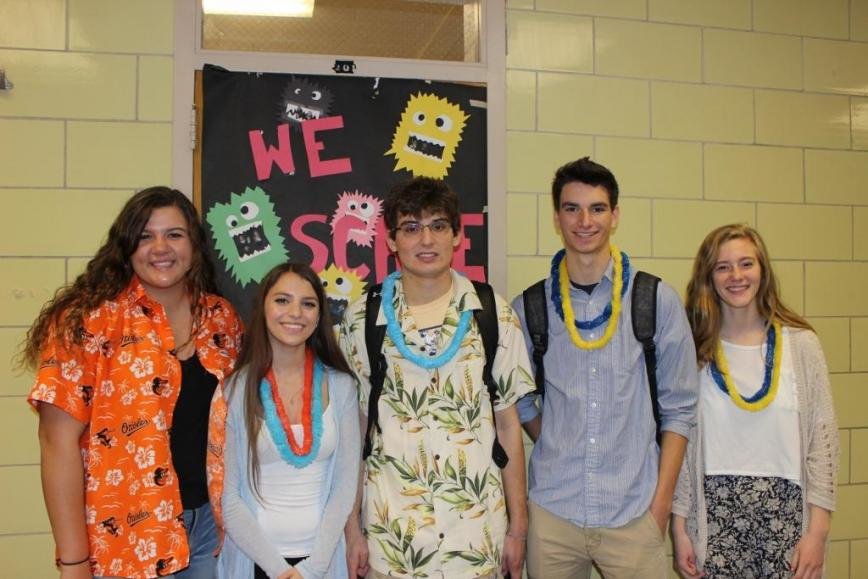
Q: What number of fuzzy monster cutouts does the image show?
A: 5